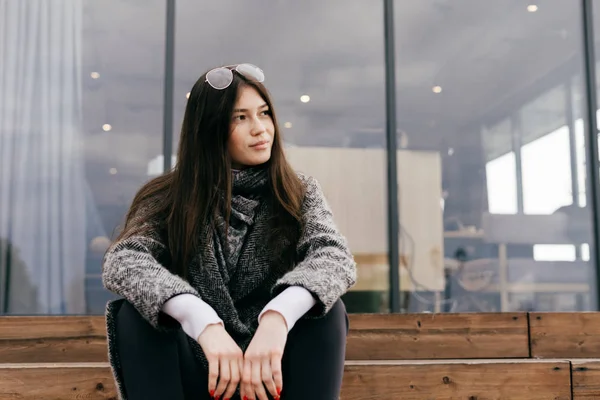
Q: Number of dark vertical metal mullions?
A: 3